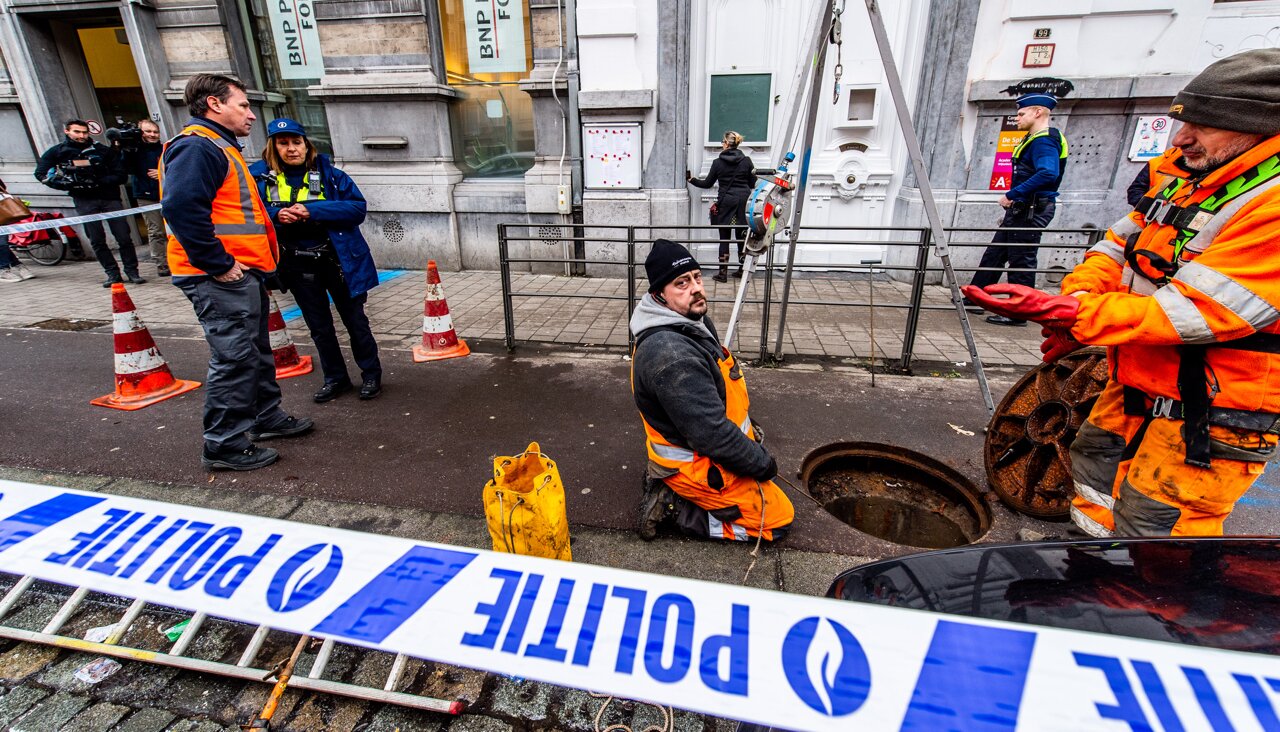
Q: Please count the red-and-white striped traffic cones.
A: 3